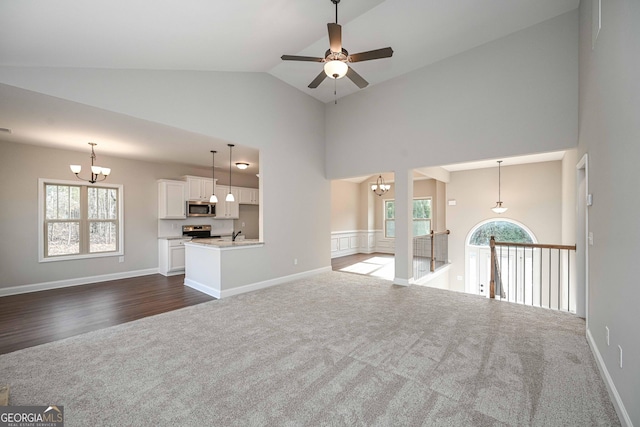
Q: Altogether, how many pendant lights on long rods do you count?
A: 3